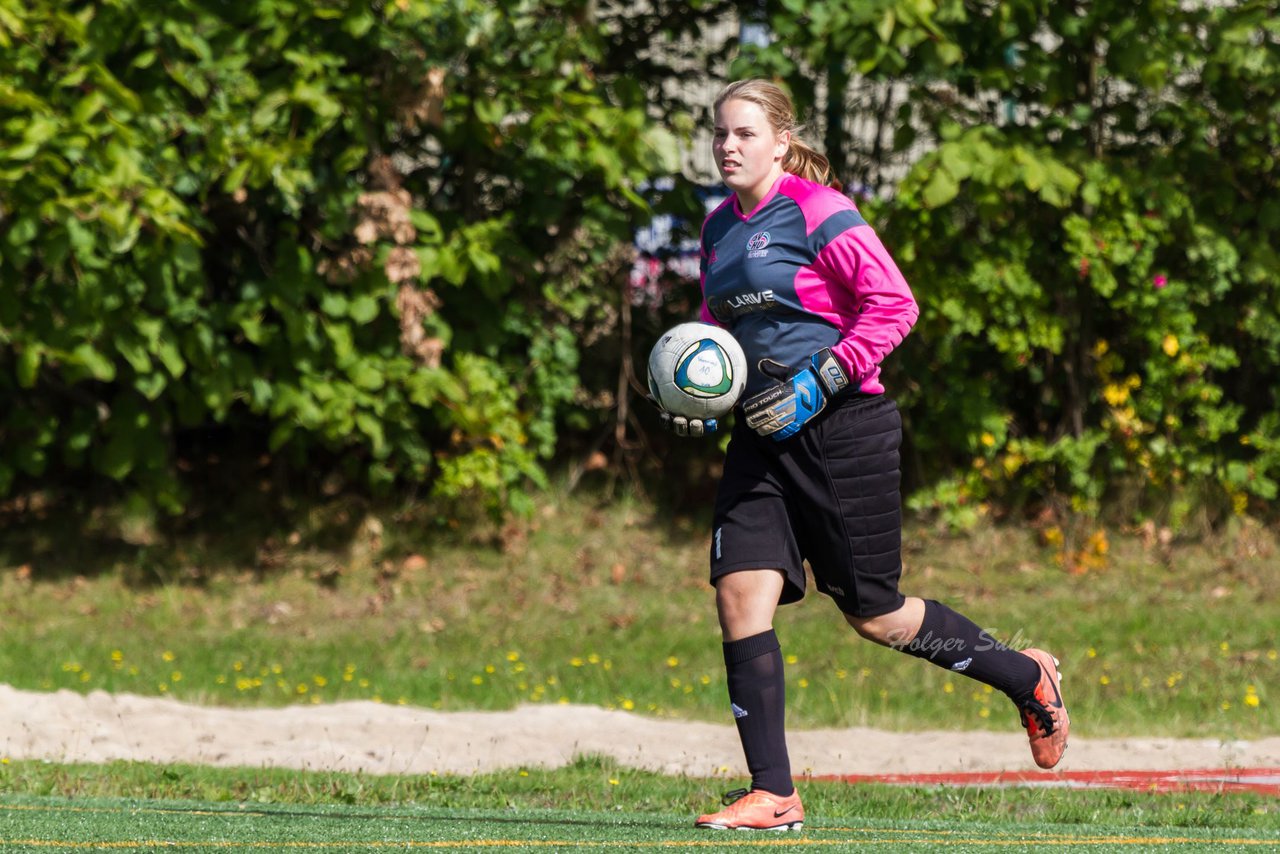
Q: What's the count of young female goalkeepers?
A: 1